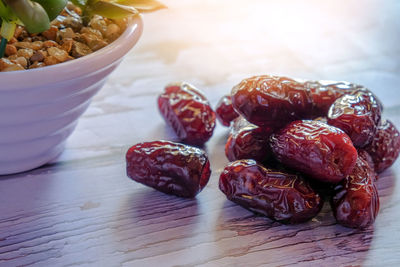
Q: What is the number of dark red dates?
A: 11